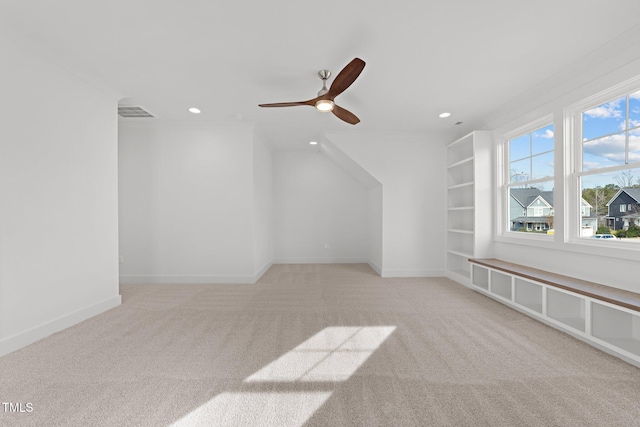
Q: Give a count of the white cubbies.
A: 5